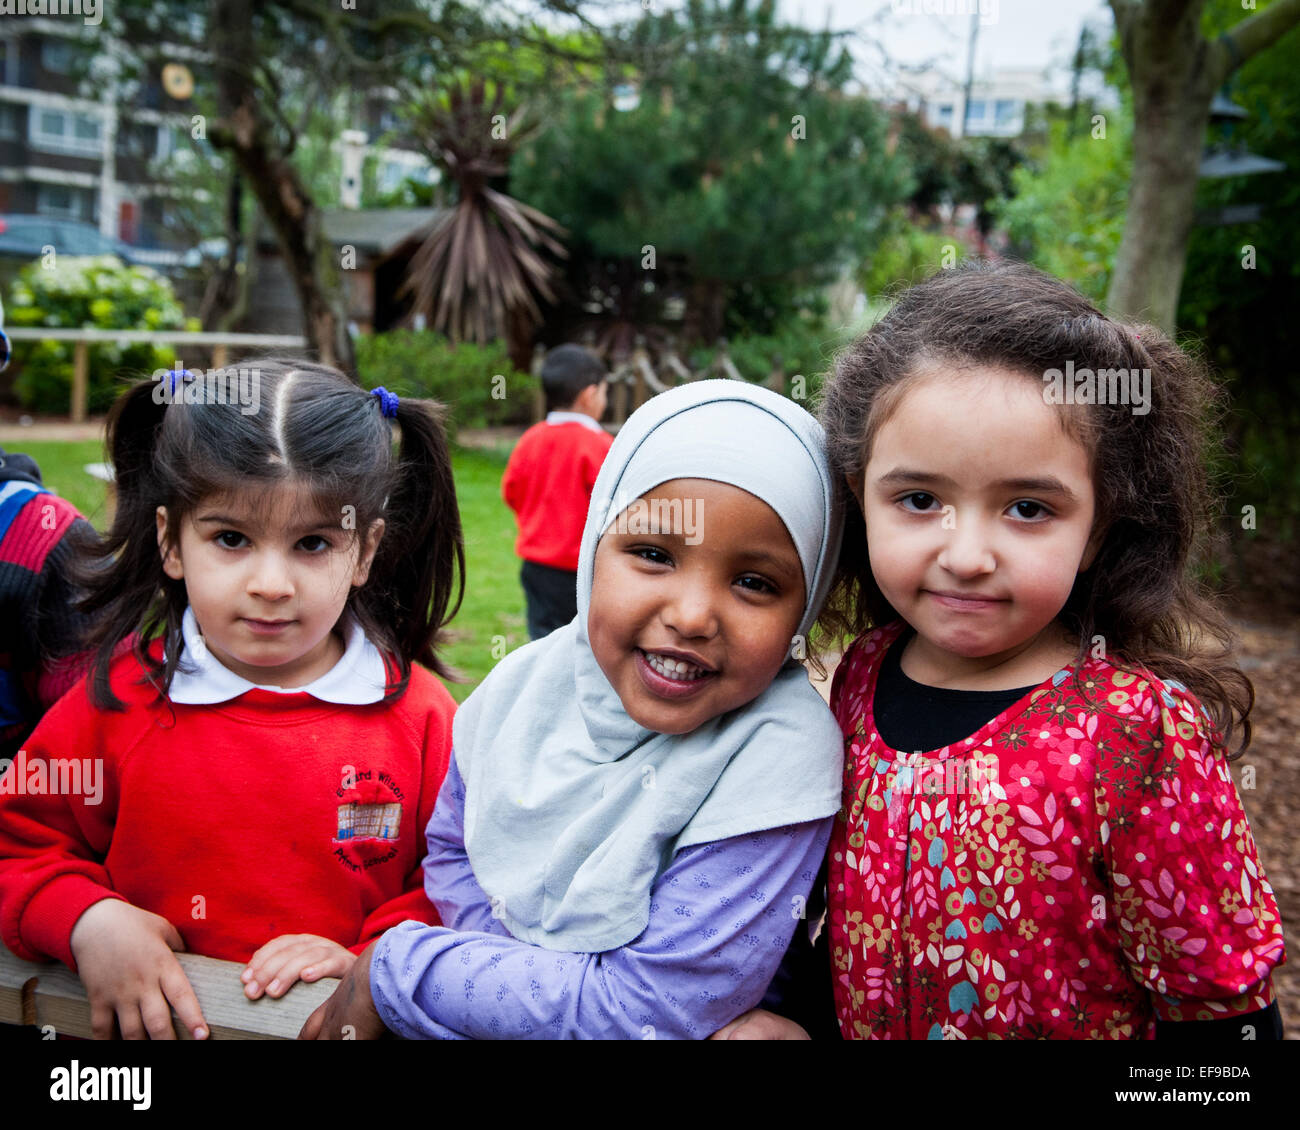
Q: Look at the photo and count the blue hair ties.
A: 2